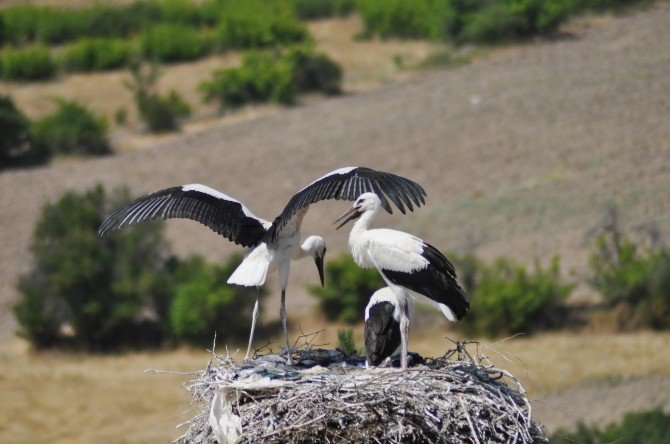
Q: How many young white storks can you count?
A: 3